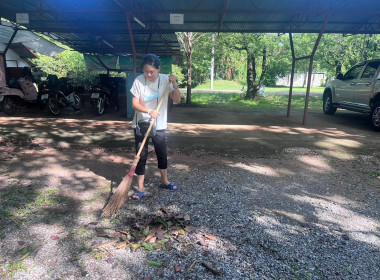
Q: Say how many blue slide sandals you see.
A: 2